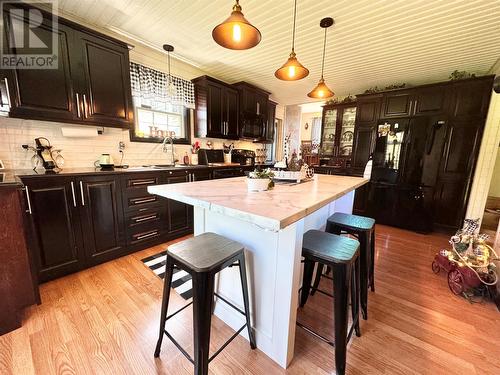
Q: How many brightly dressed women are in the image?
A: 0